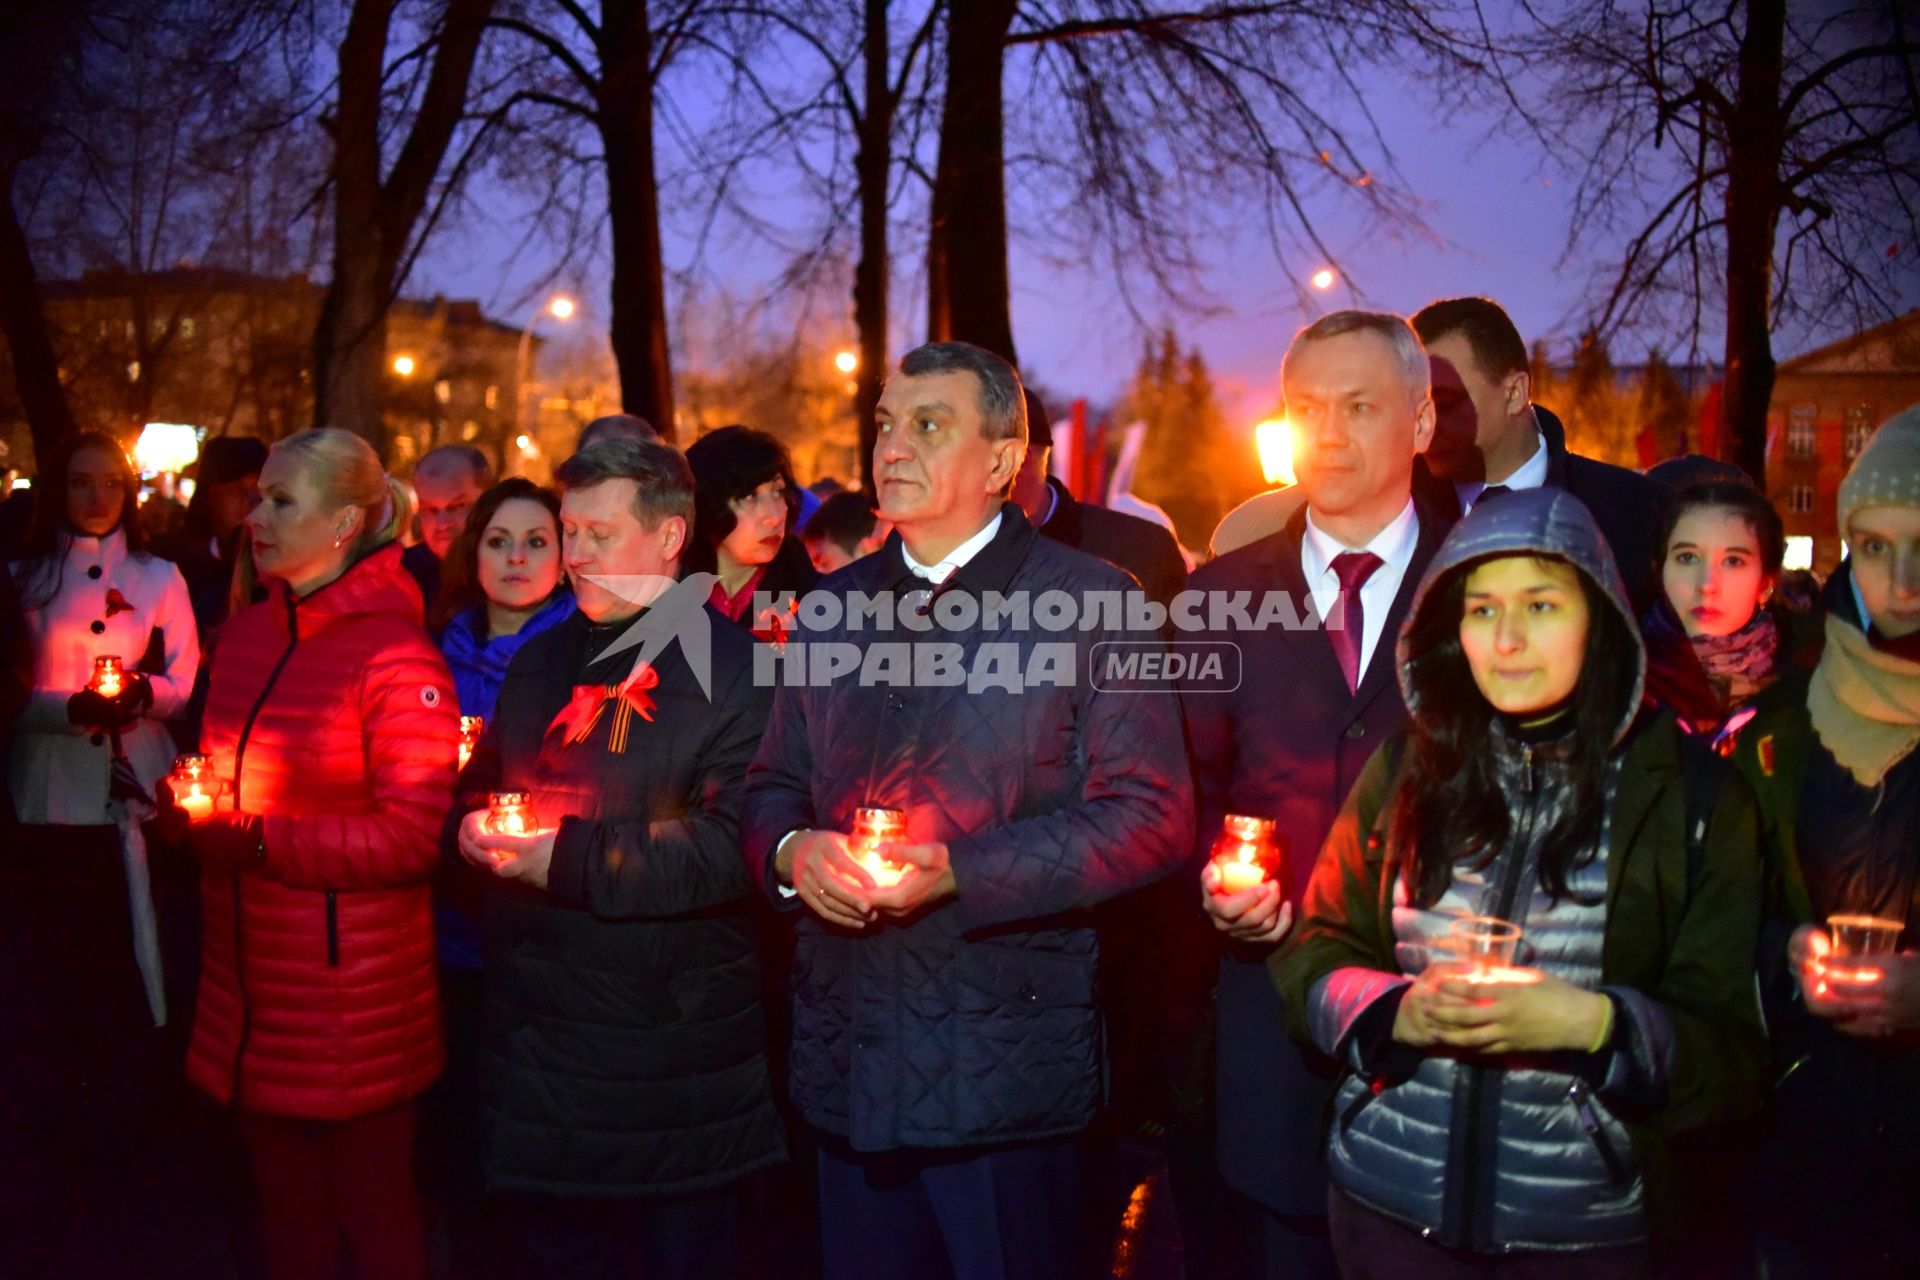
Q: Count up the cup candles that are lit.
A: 8